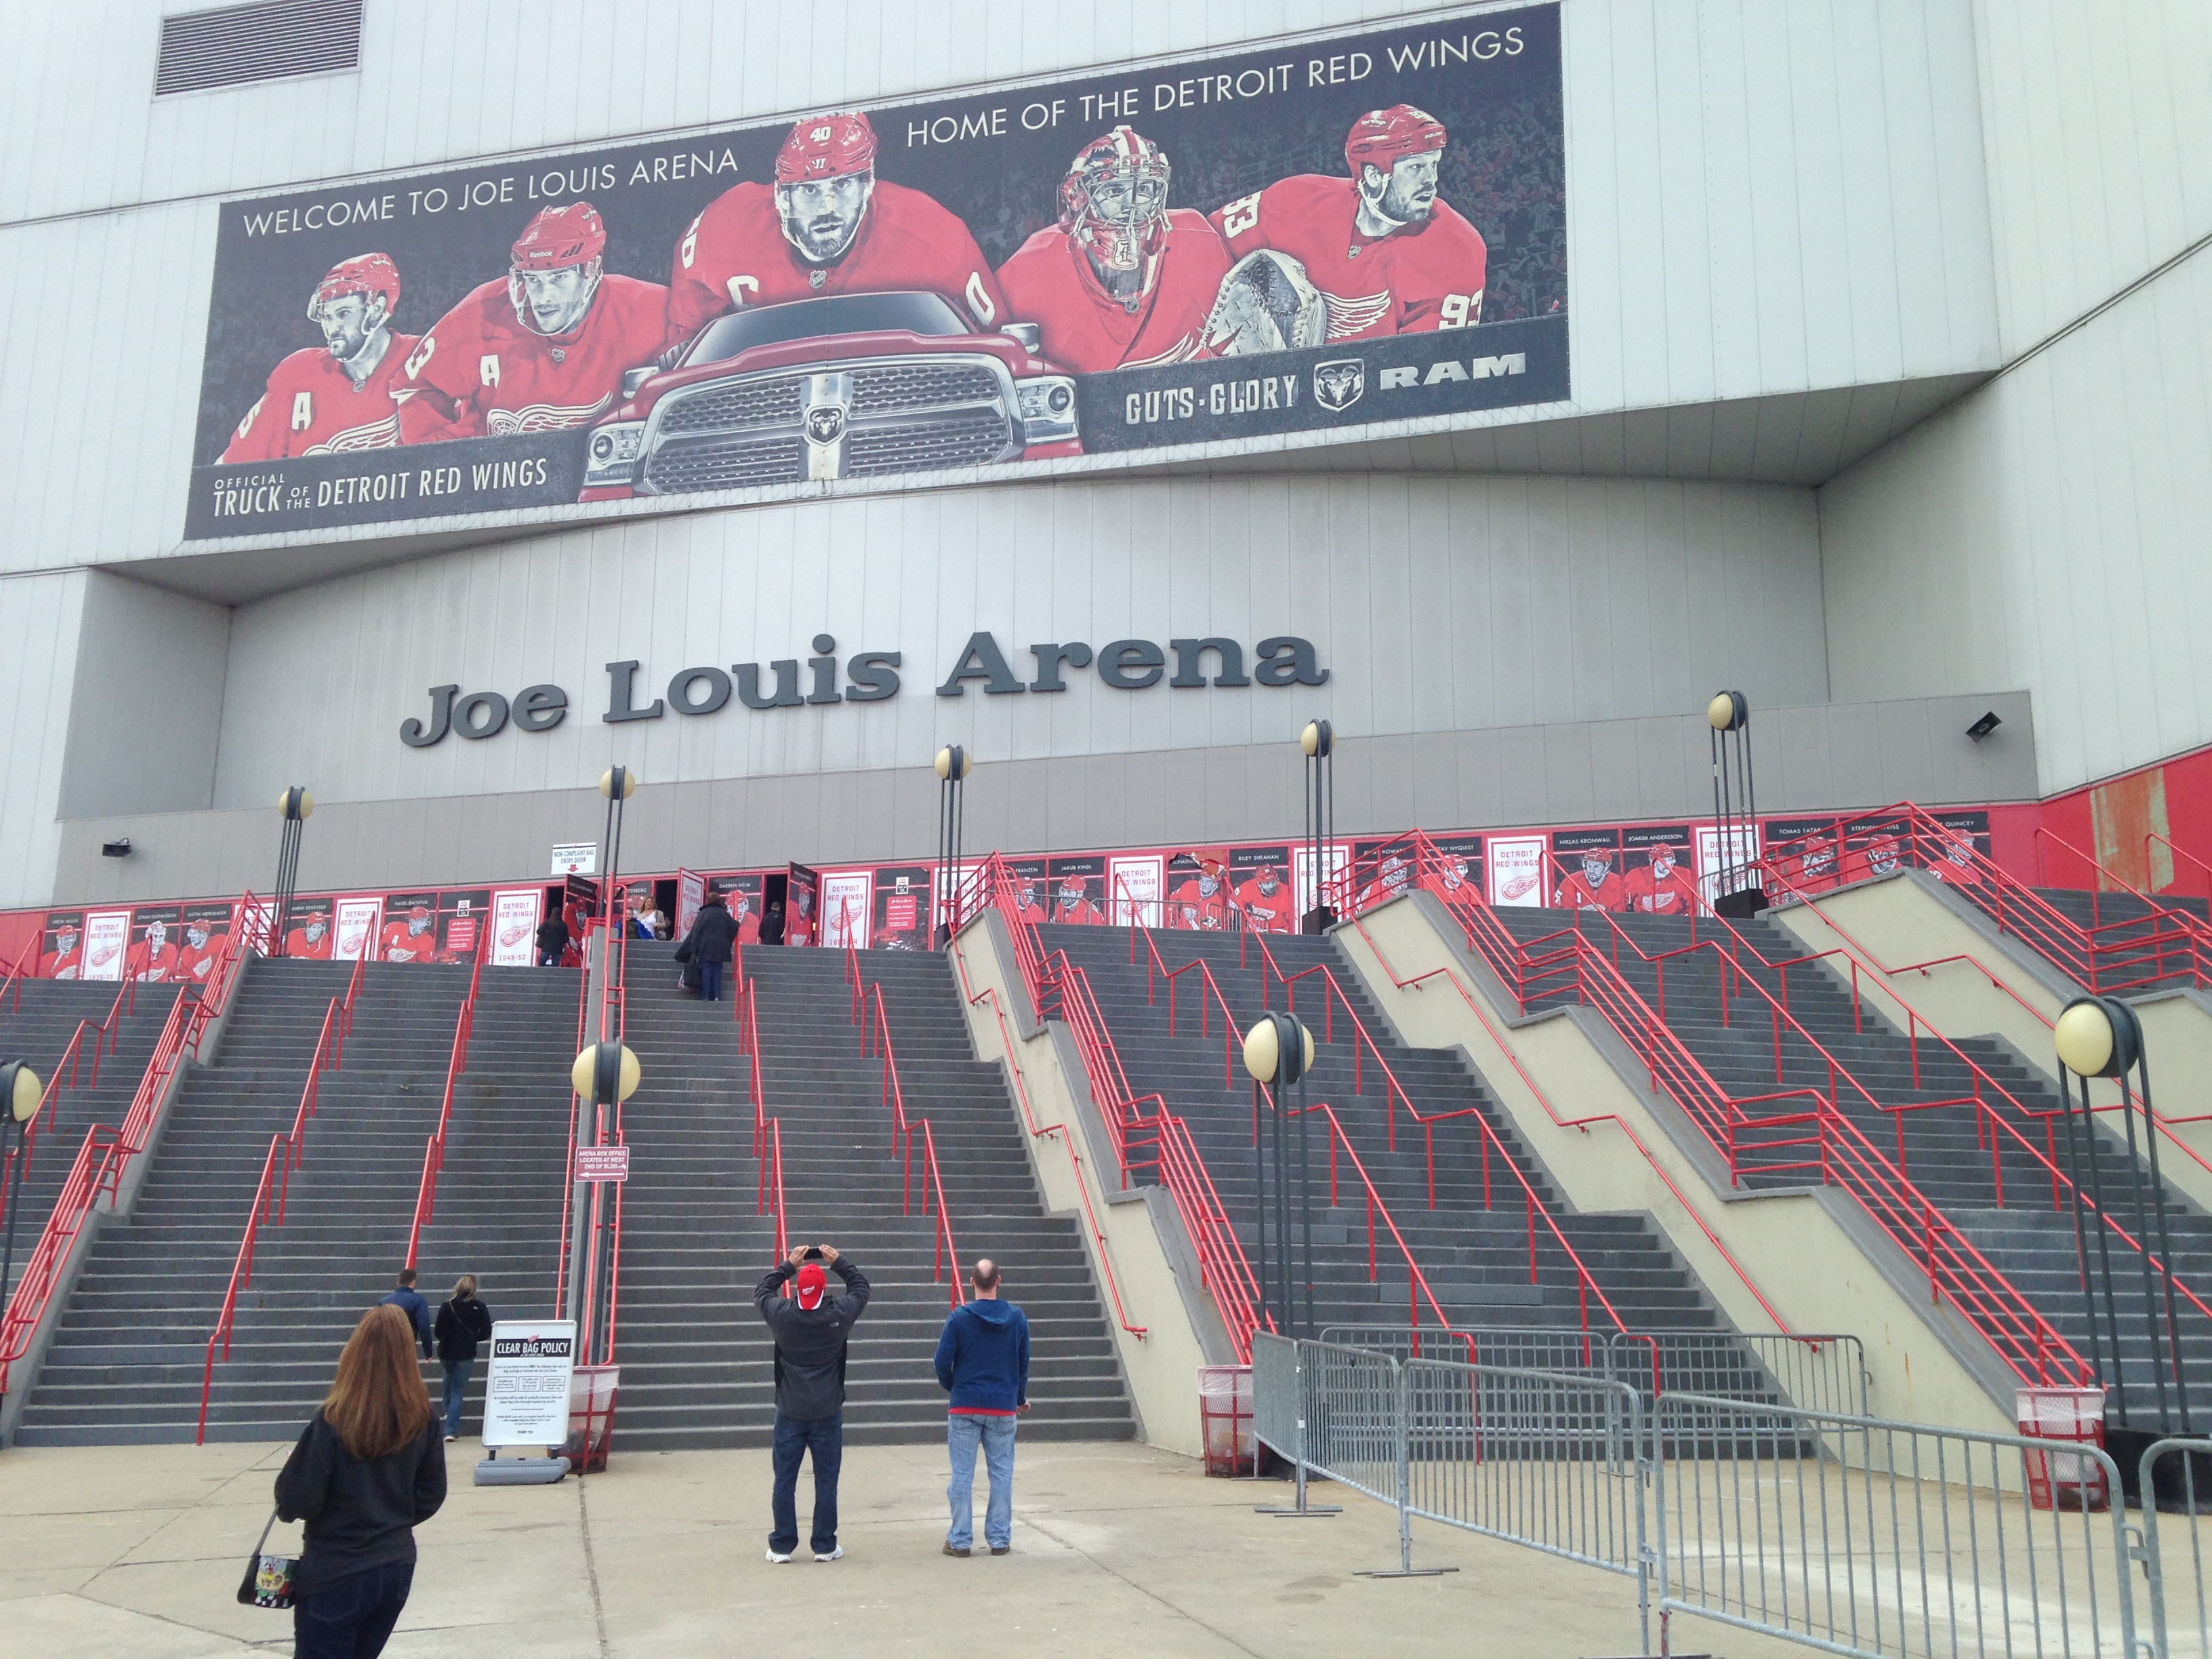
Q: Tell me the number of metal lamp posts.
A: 9